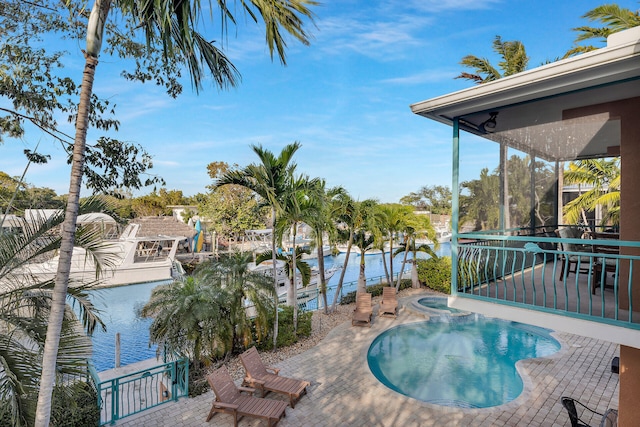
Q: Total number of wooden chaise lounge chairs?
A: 4